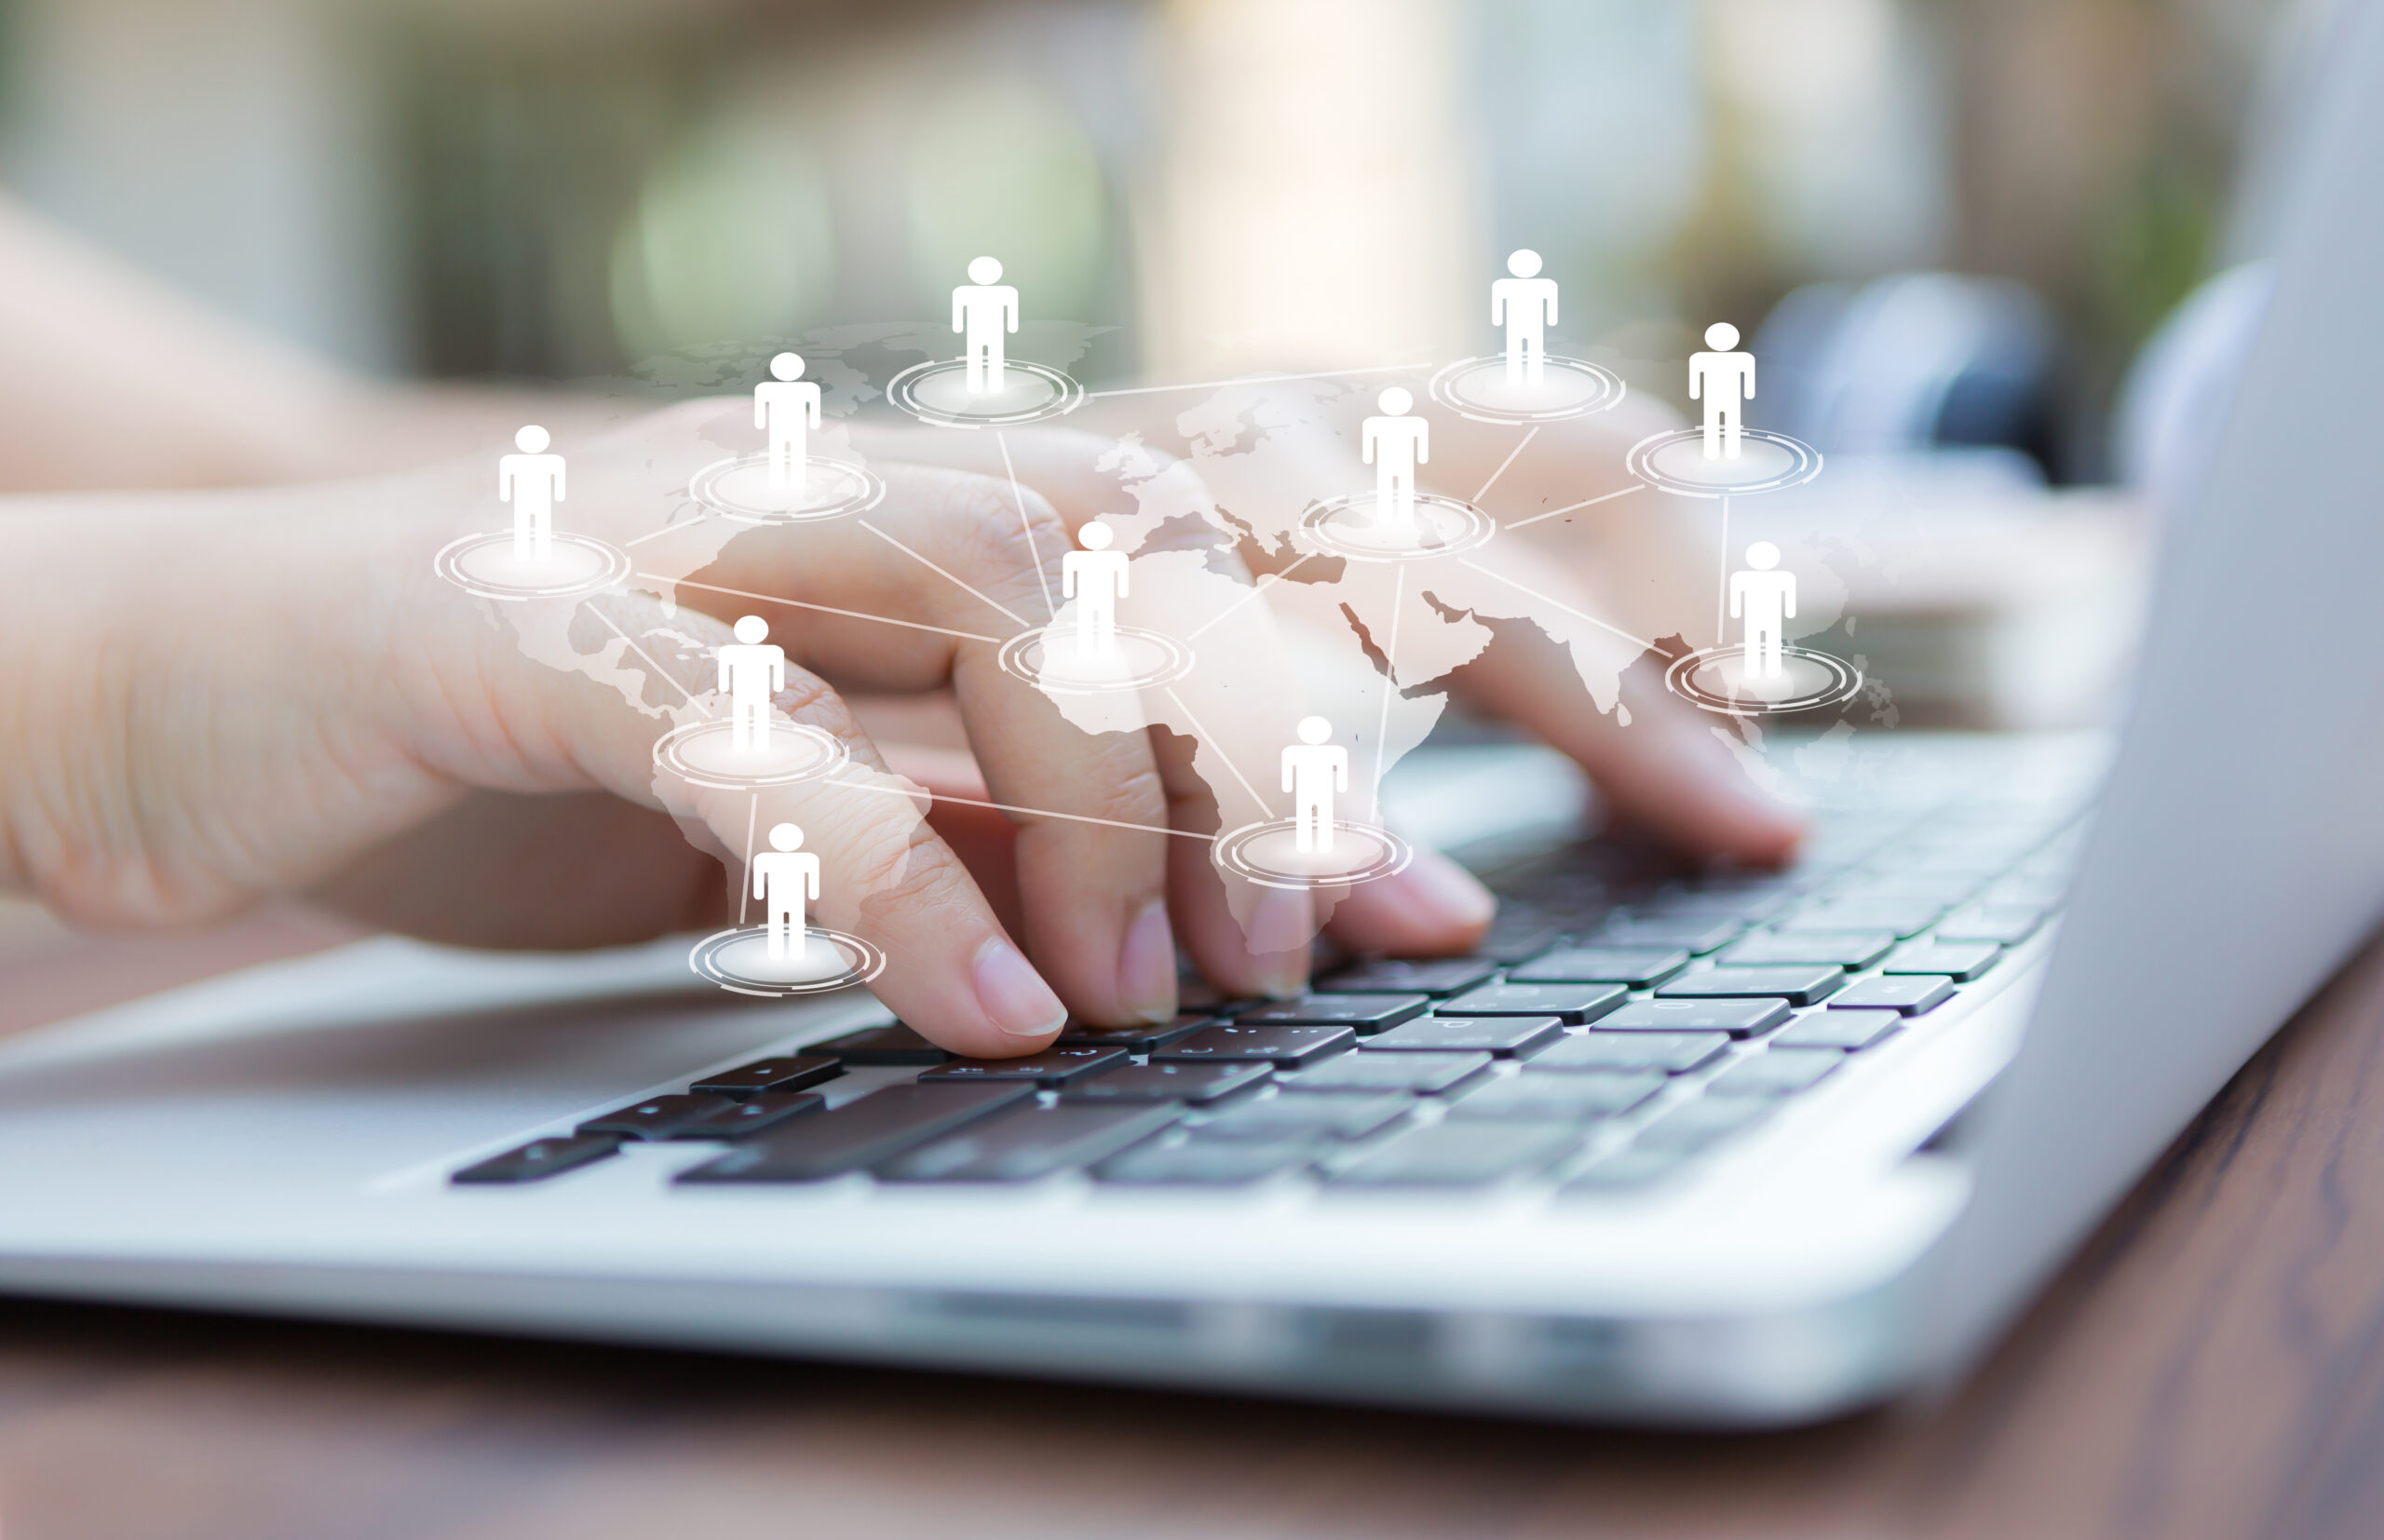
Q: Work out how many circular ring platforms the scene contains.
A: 11